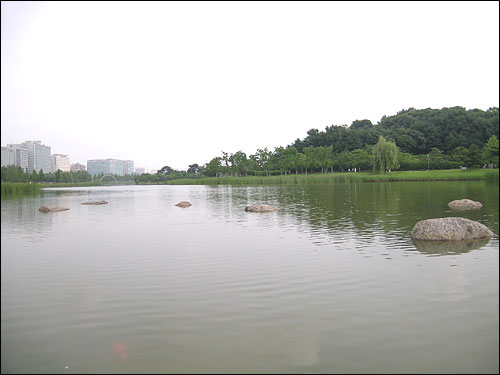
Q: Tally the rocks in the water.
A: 6